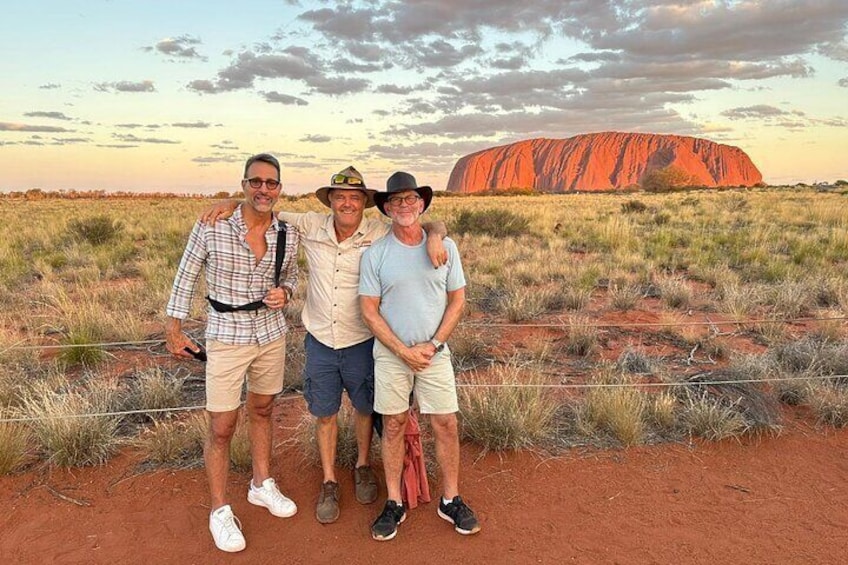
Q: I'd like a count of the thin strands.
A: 2